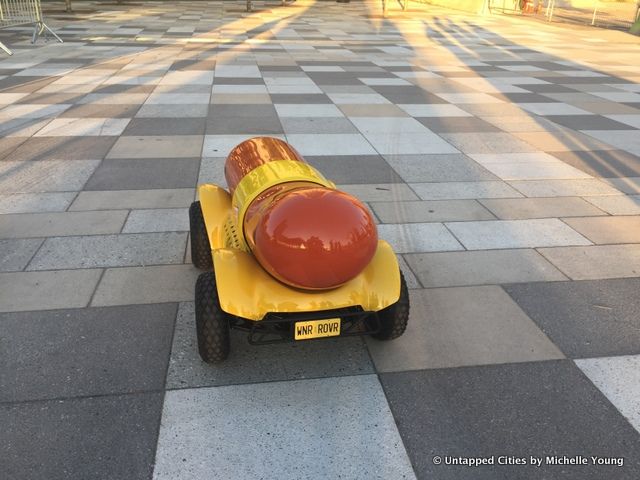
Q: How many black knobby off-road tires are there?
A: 3